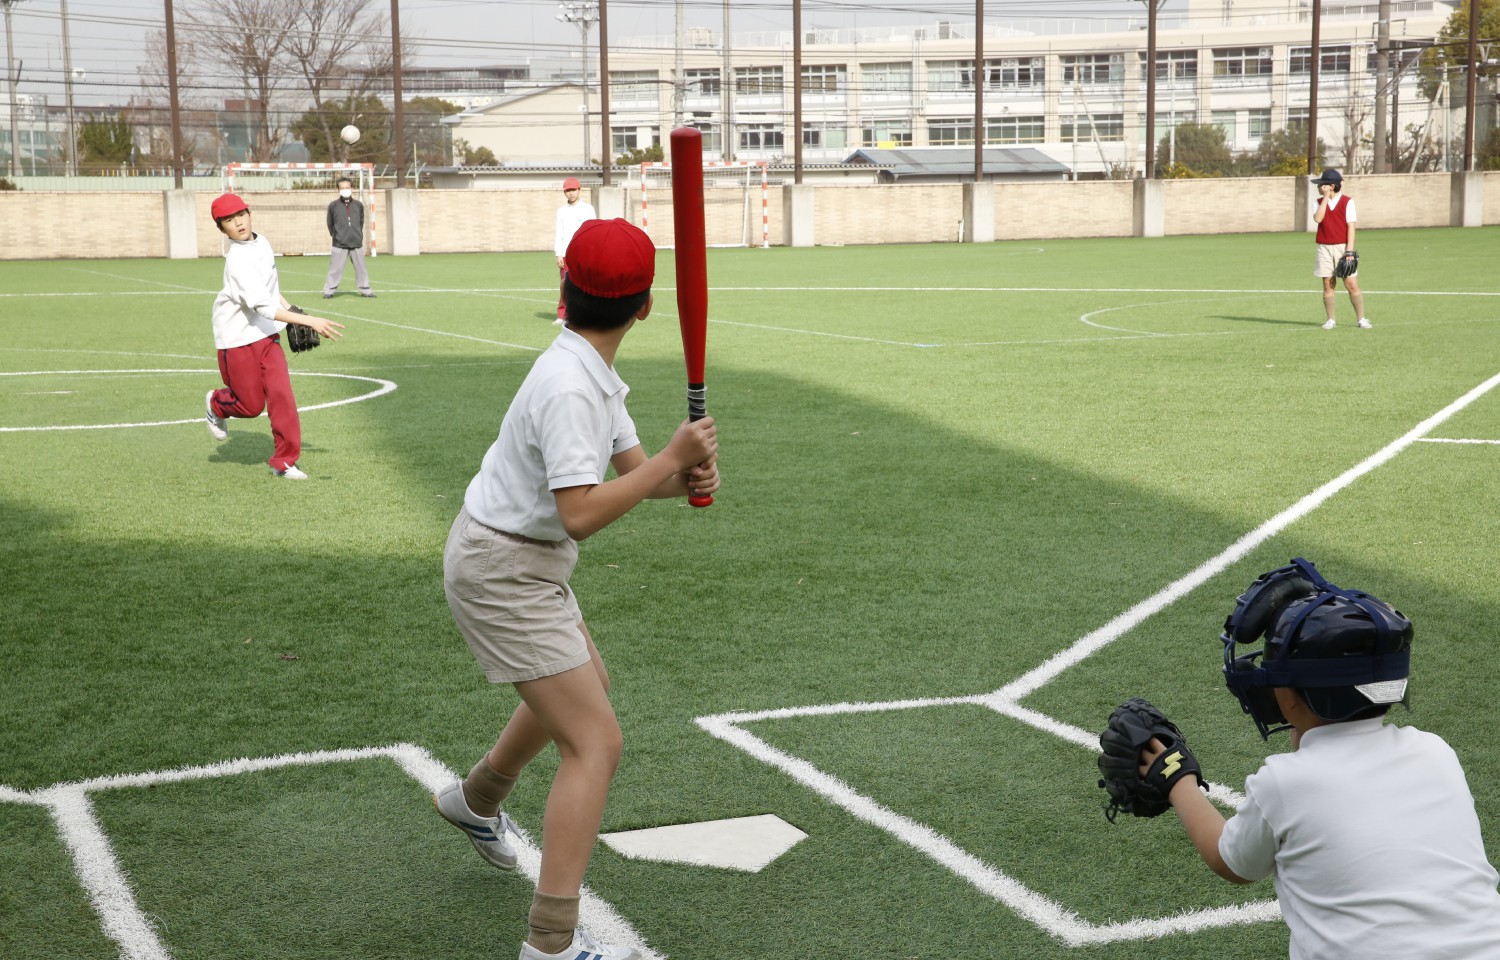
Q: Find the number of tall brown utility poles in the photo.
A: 8